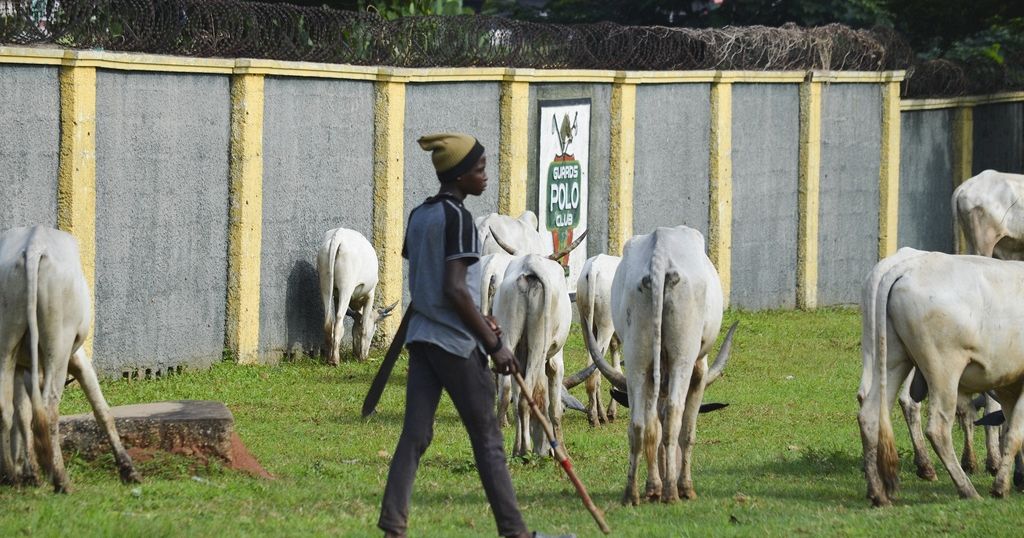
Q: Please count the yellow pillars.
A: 9